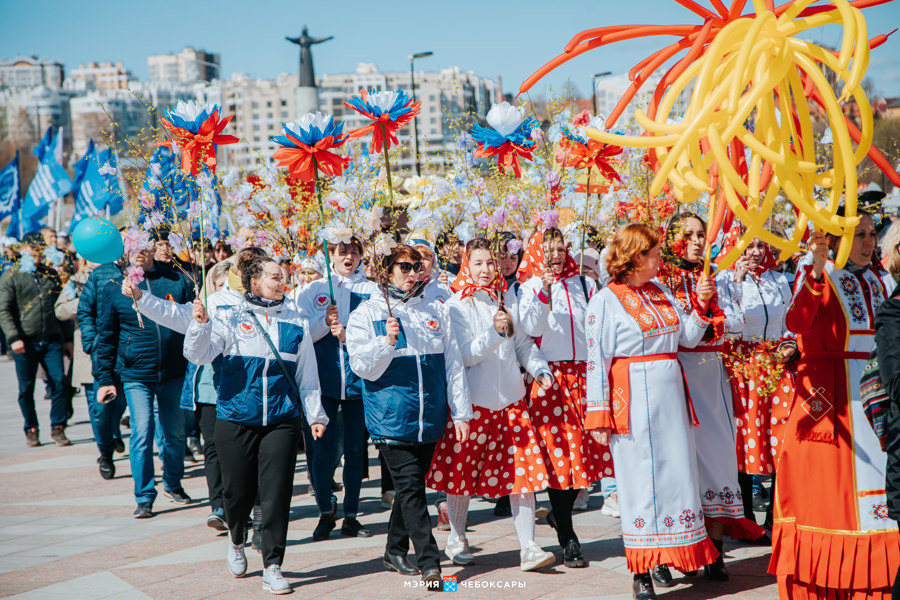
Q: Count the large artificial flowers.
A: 5